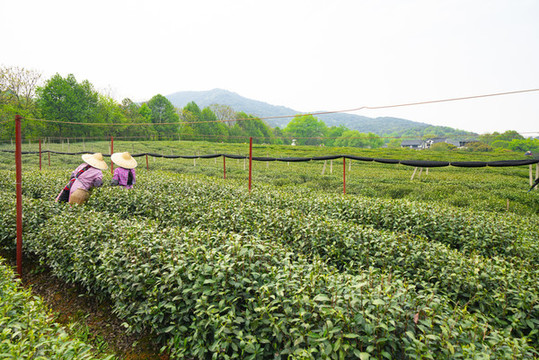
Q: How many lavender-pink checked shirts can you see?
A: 2